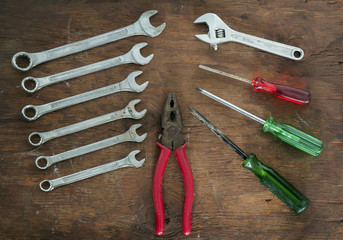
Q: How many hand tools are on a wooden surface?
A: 11